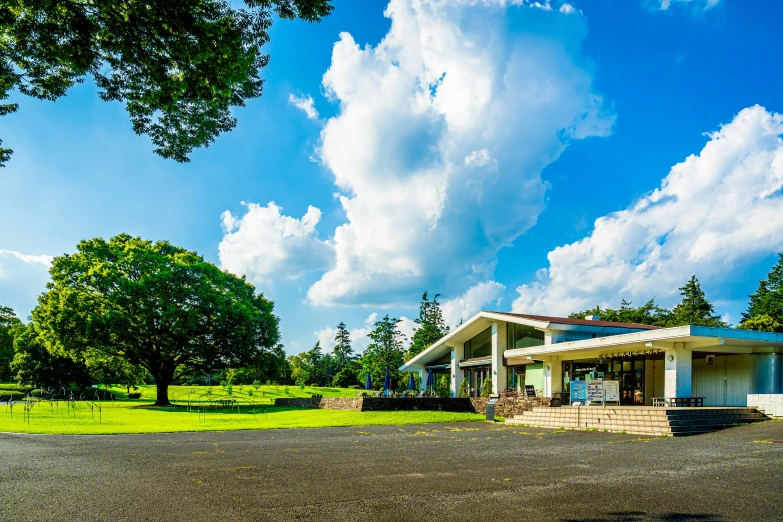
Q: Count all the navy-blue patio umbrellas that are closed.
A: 4